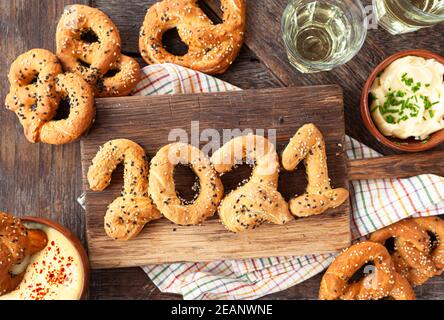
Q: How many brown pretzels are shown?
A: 6